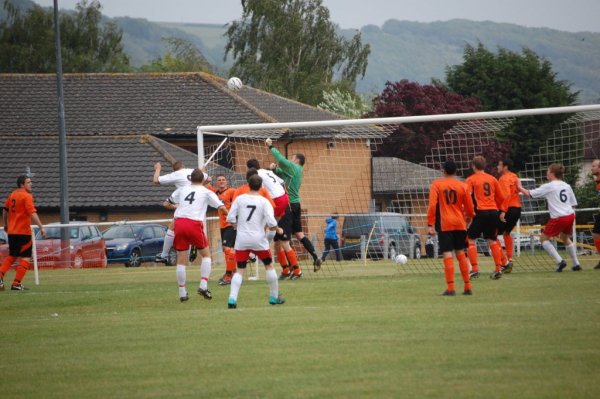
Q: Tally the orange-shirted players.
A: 7